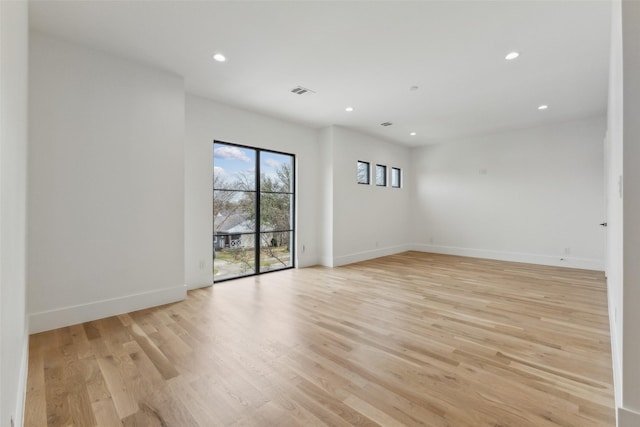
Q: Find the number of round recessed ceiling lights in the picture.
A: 5